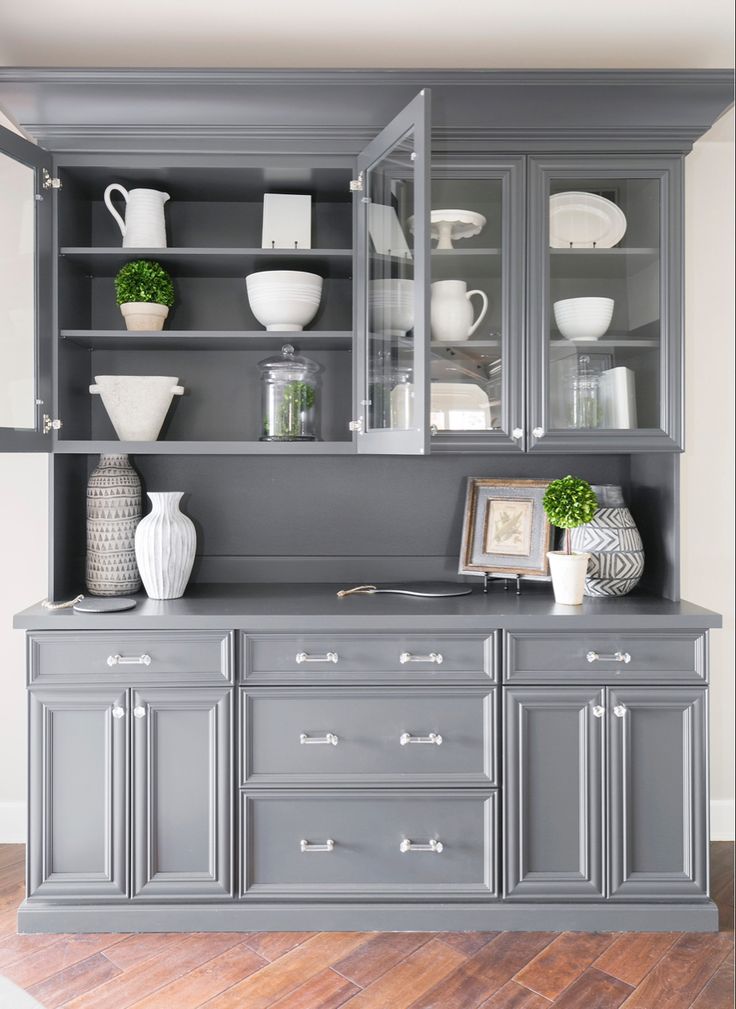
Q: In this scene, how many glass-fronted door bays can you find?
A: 4